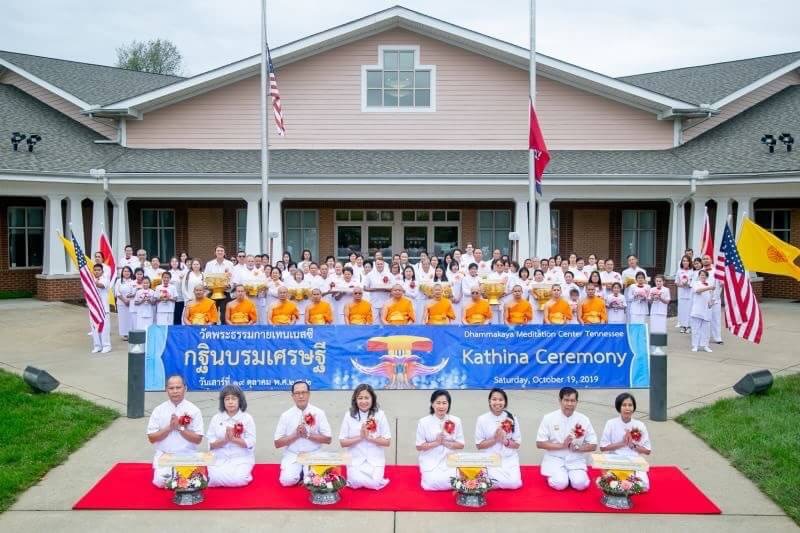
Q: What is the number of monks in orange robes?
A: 11